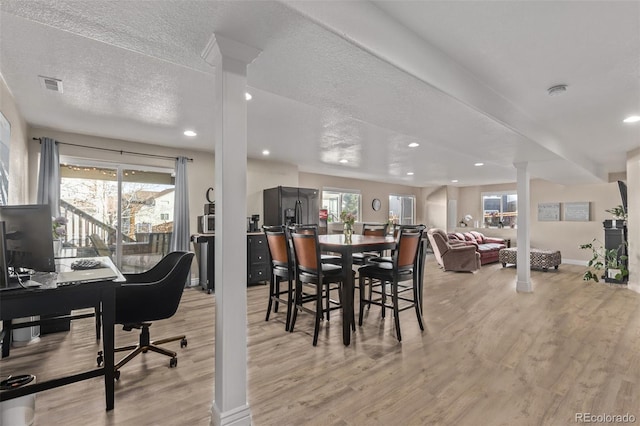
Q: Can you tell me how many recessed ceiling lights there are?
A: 9